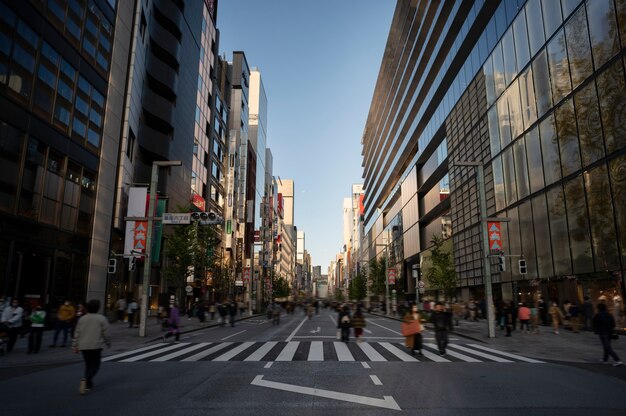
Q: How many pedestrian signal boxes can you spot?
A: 4